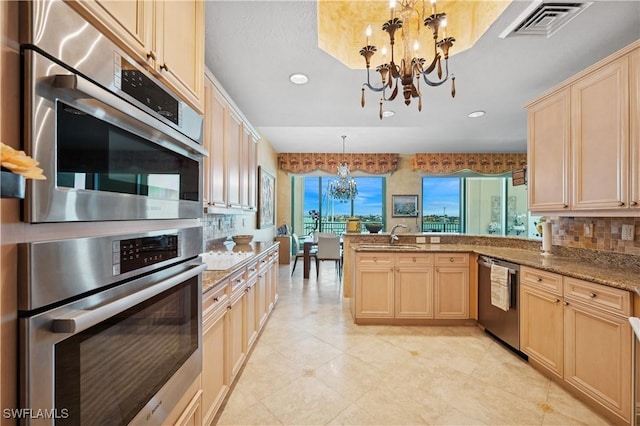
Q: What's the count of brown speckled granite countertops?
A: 2